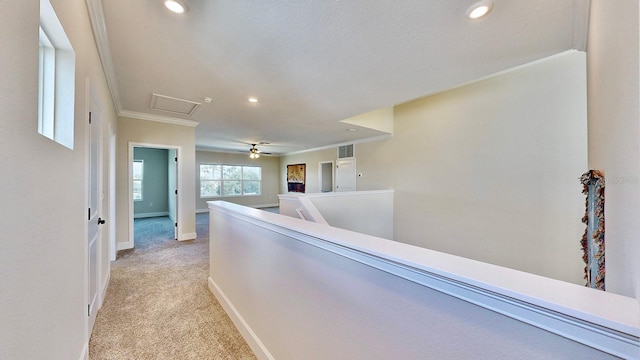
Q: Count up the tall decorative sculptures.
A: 1